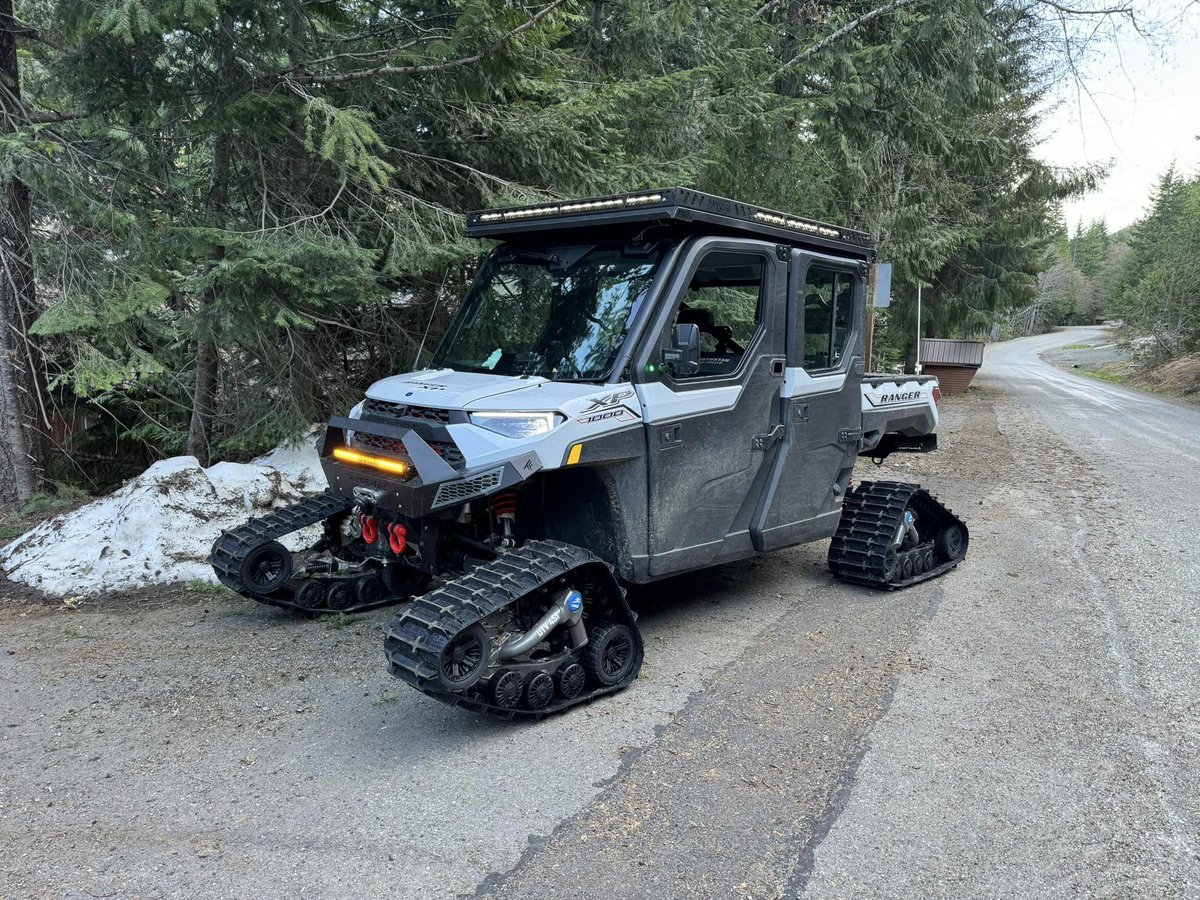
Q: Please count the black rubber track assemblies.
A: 3